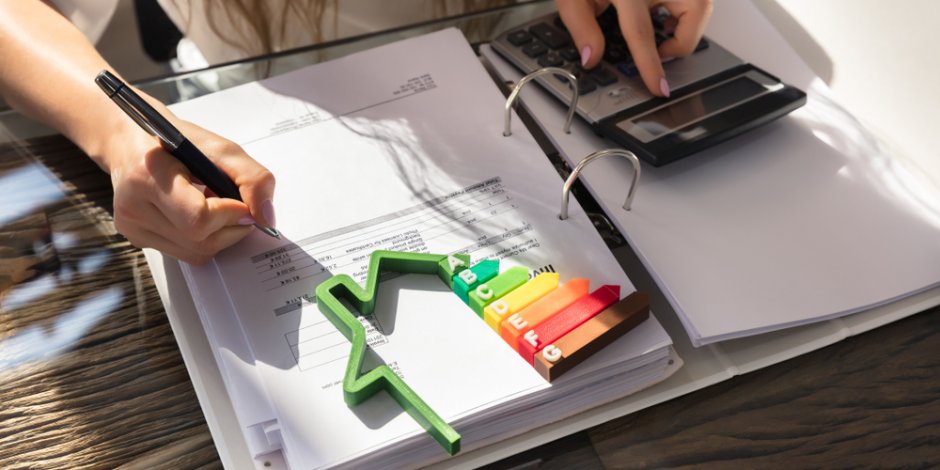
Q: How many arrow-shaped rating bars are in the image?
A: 7